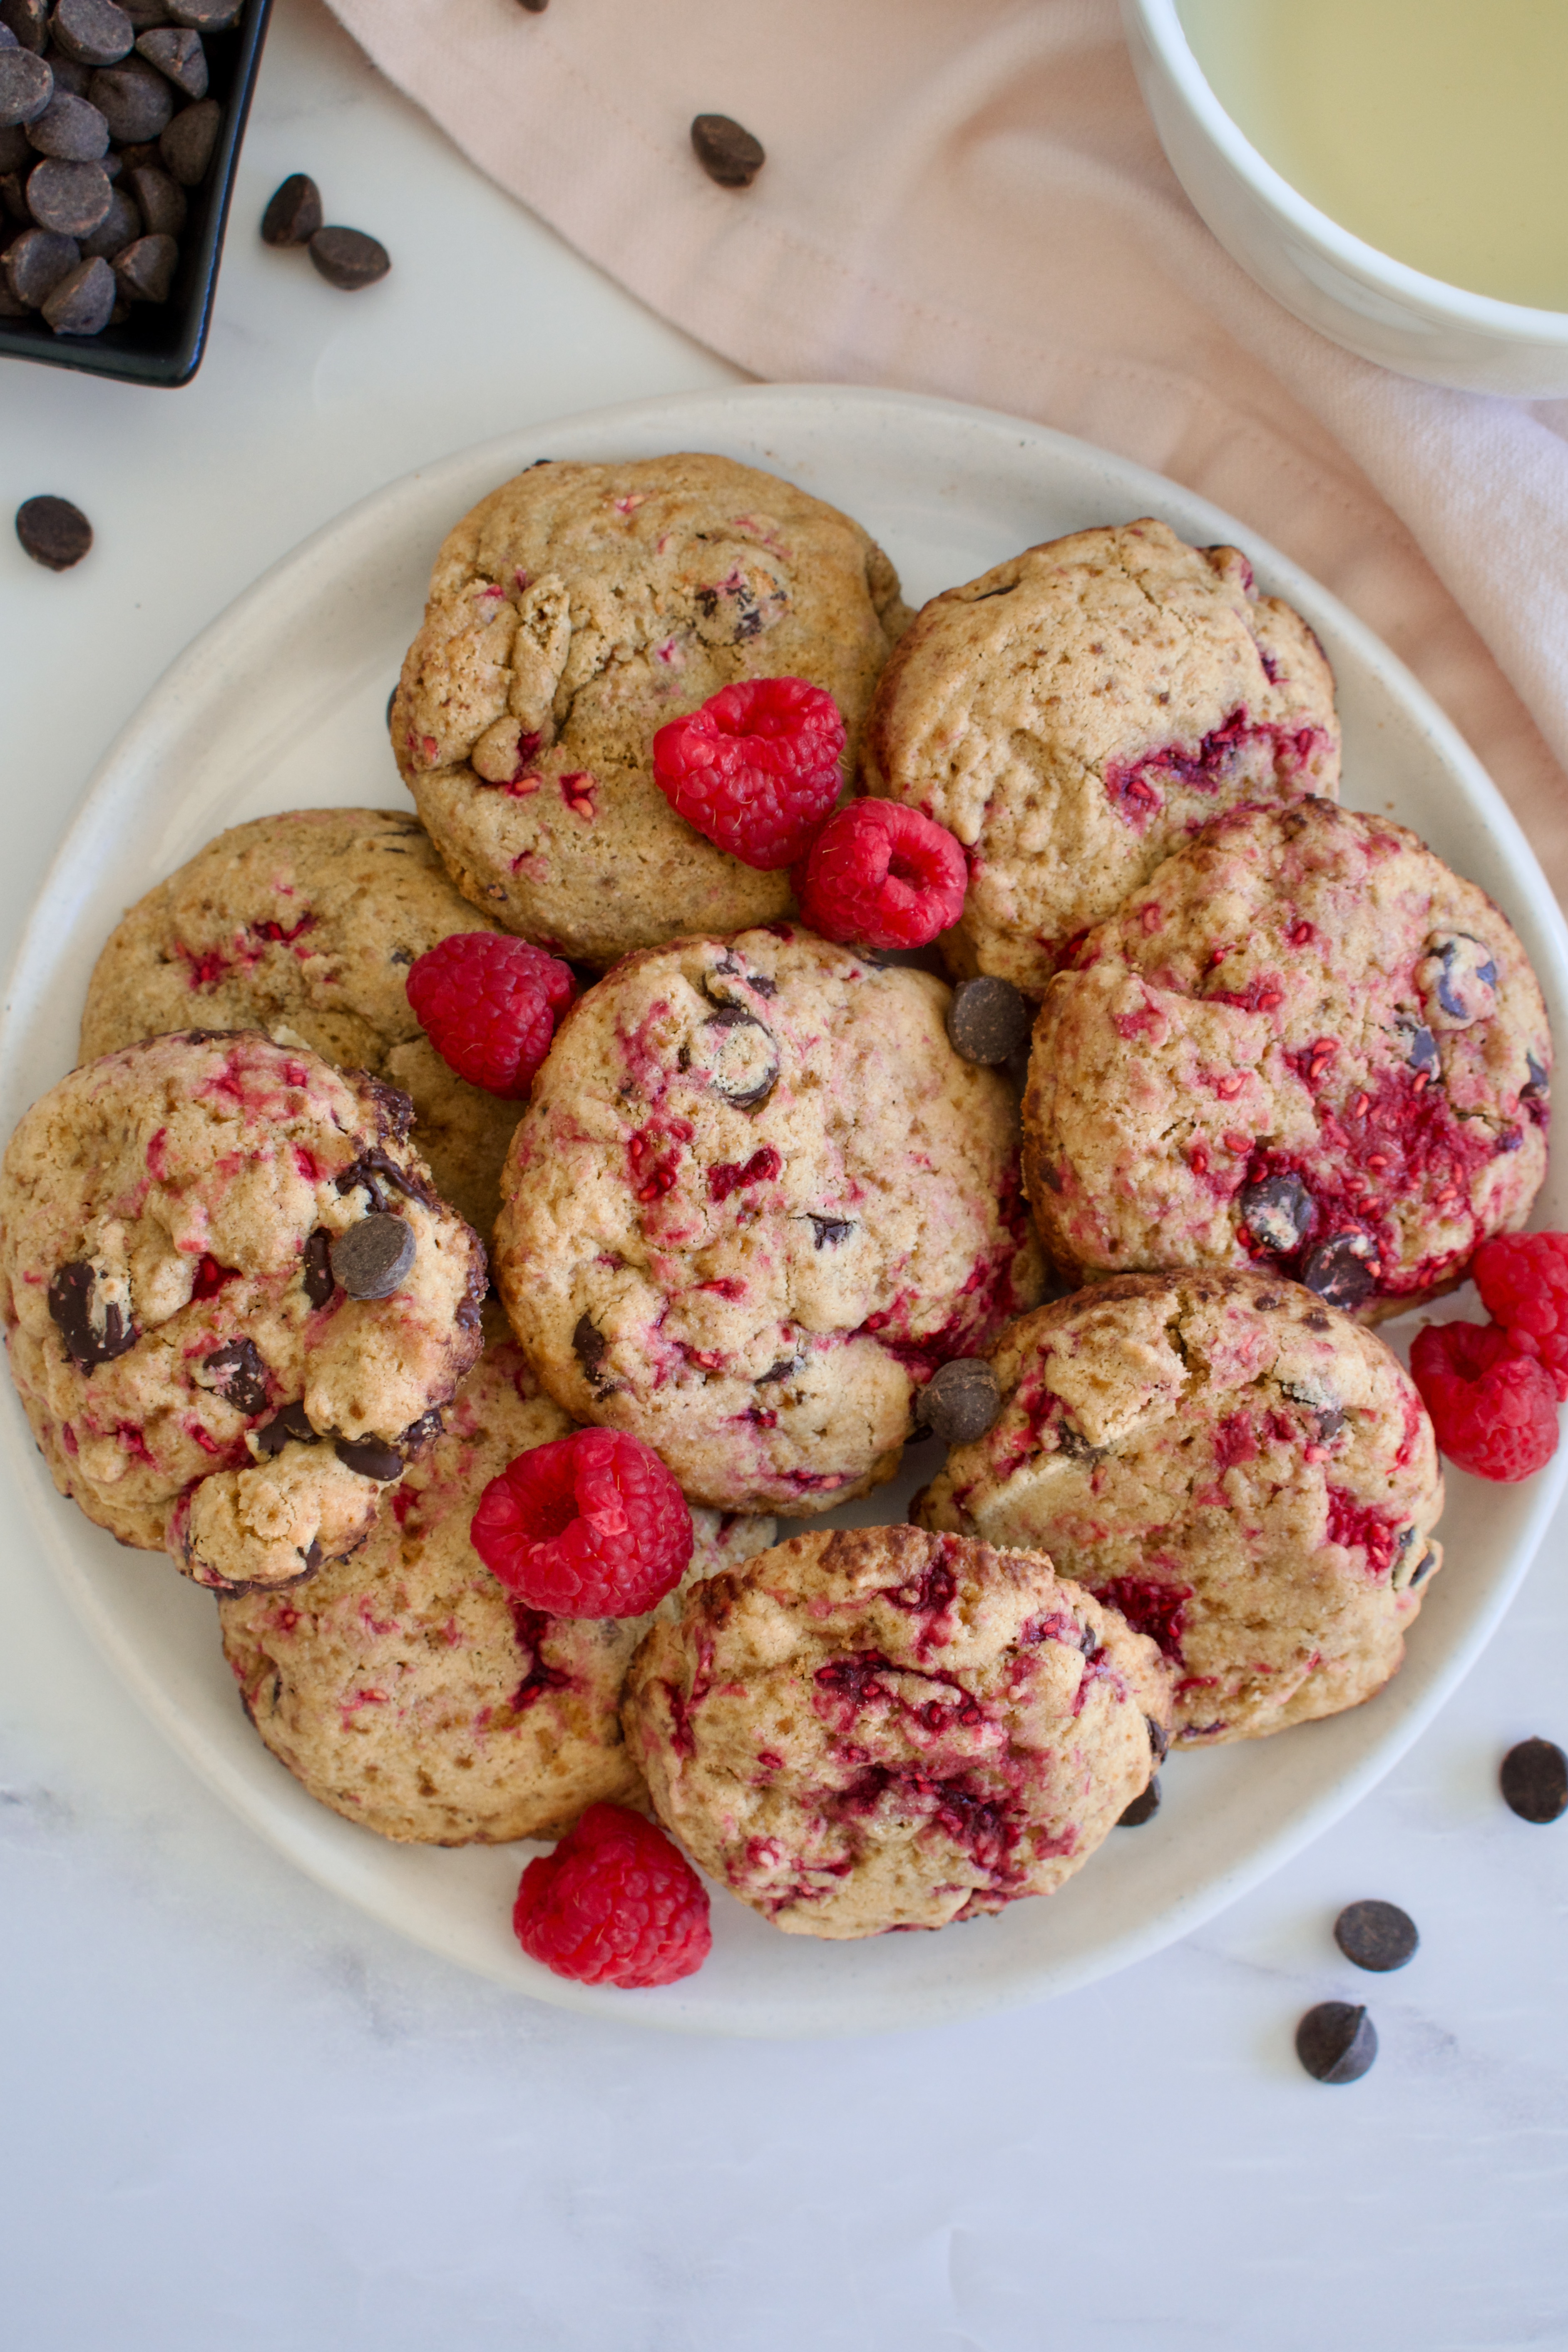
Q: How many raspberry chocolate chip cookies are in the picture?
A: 9